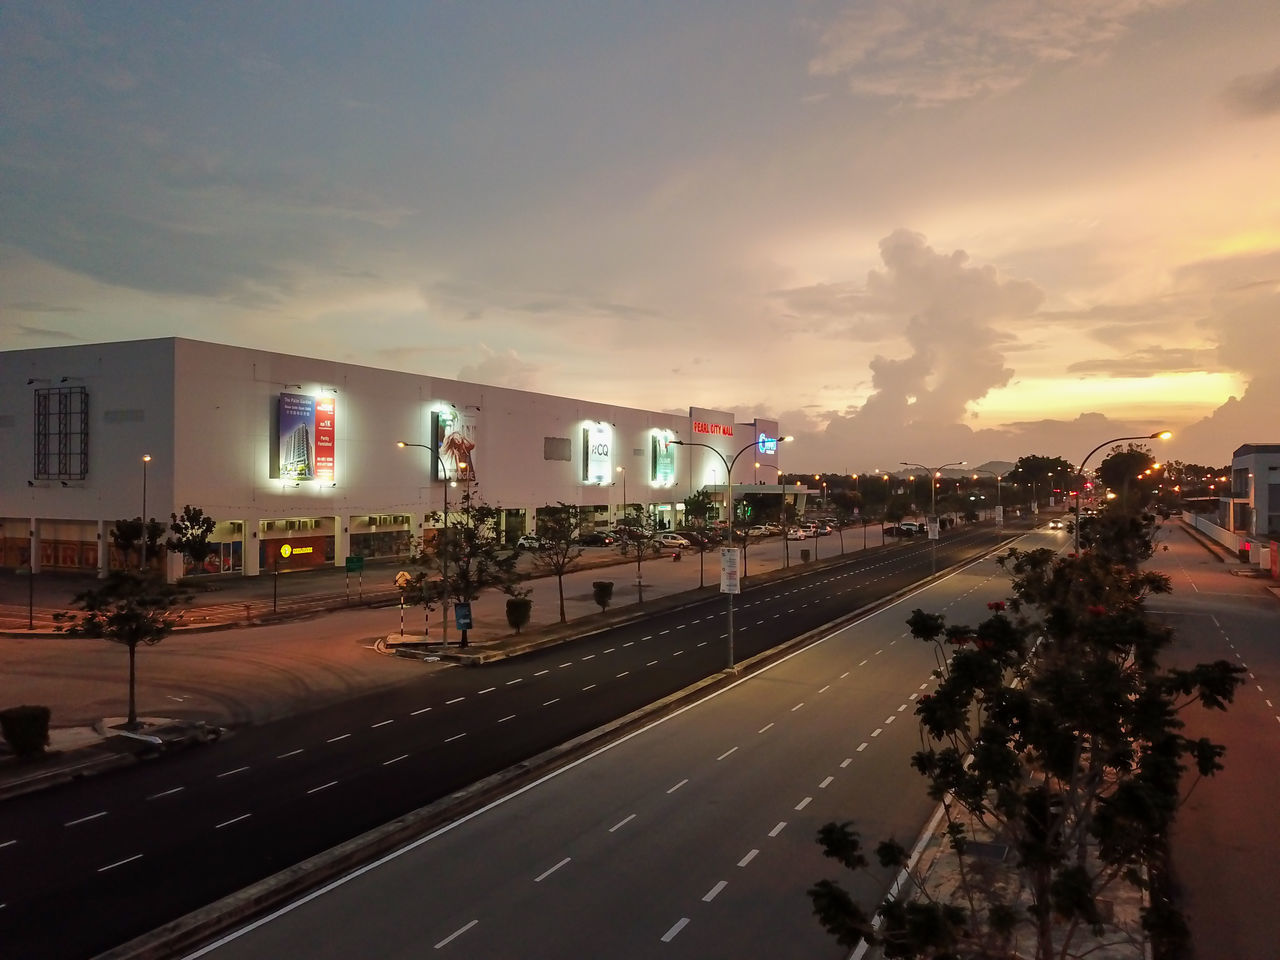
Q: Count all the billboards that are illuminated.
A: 4